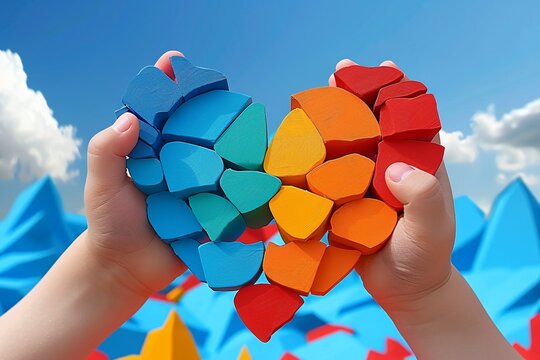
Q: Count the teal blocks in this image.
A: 3